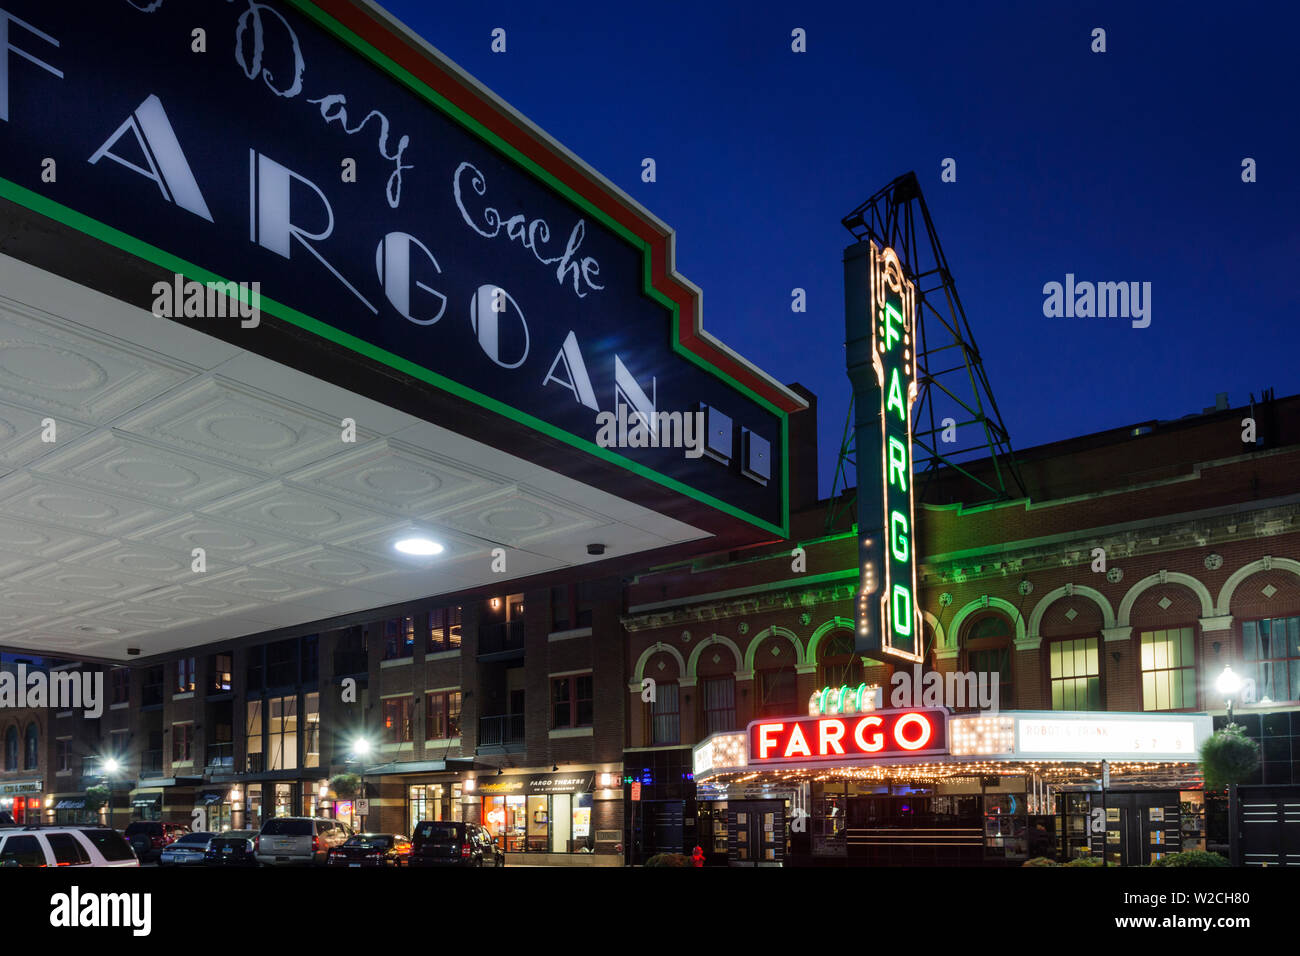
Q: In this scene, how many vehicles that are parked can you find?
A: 7